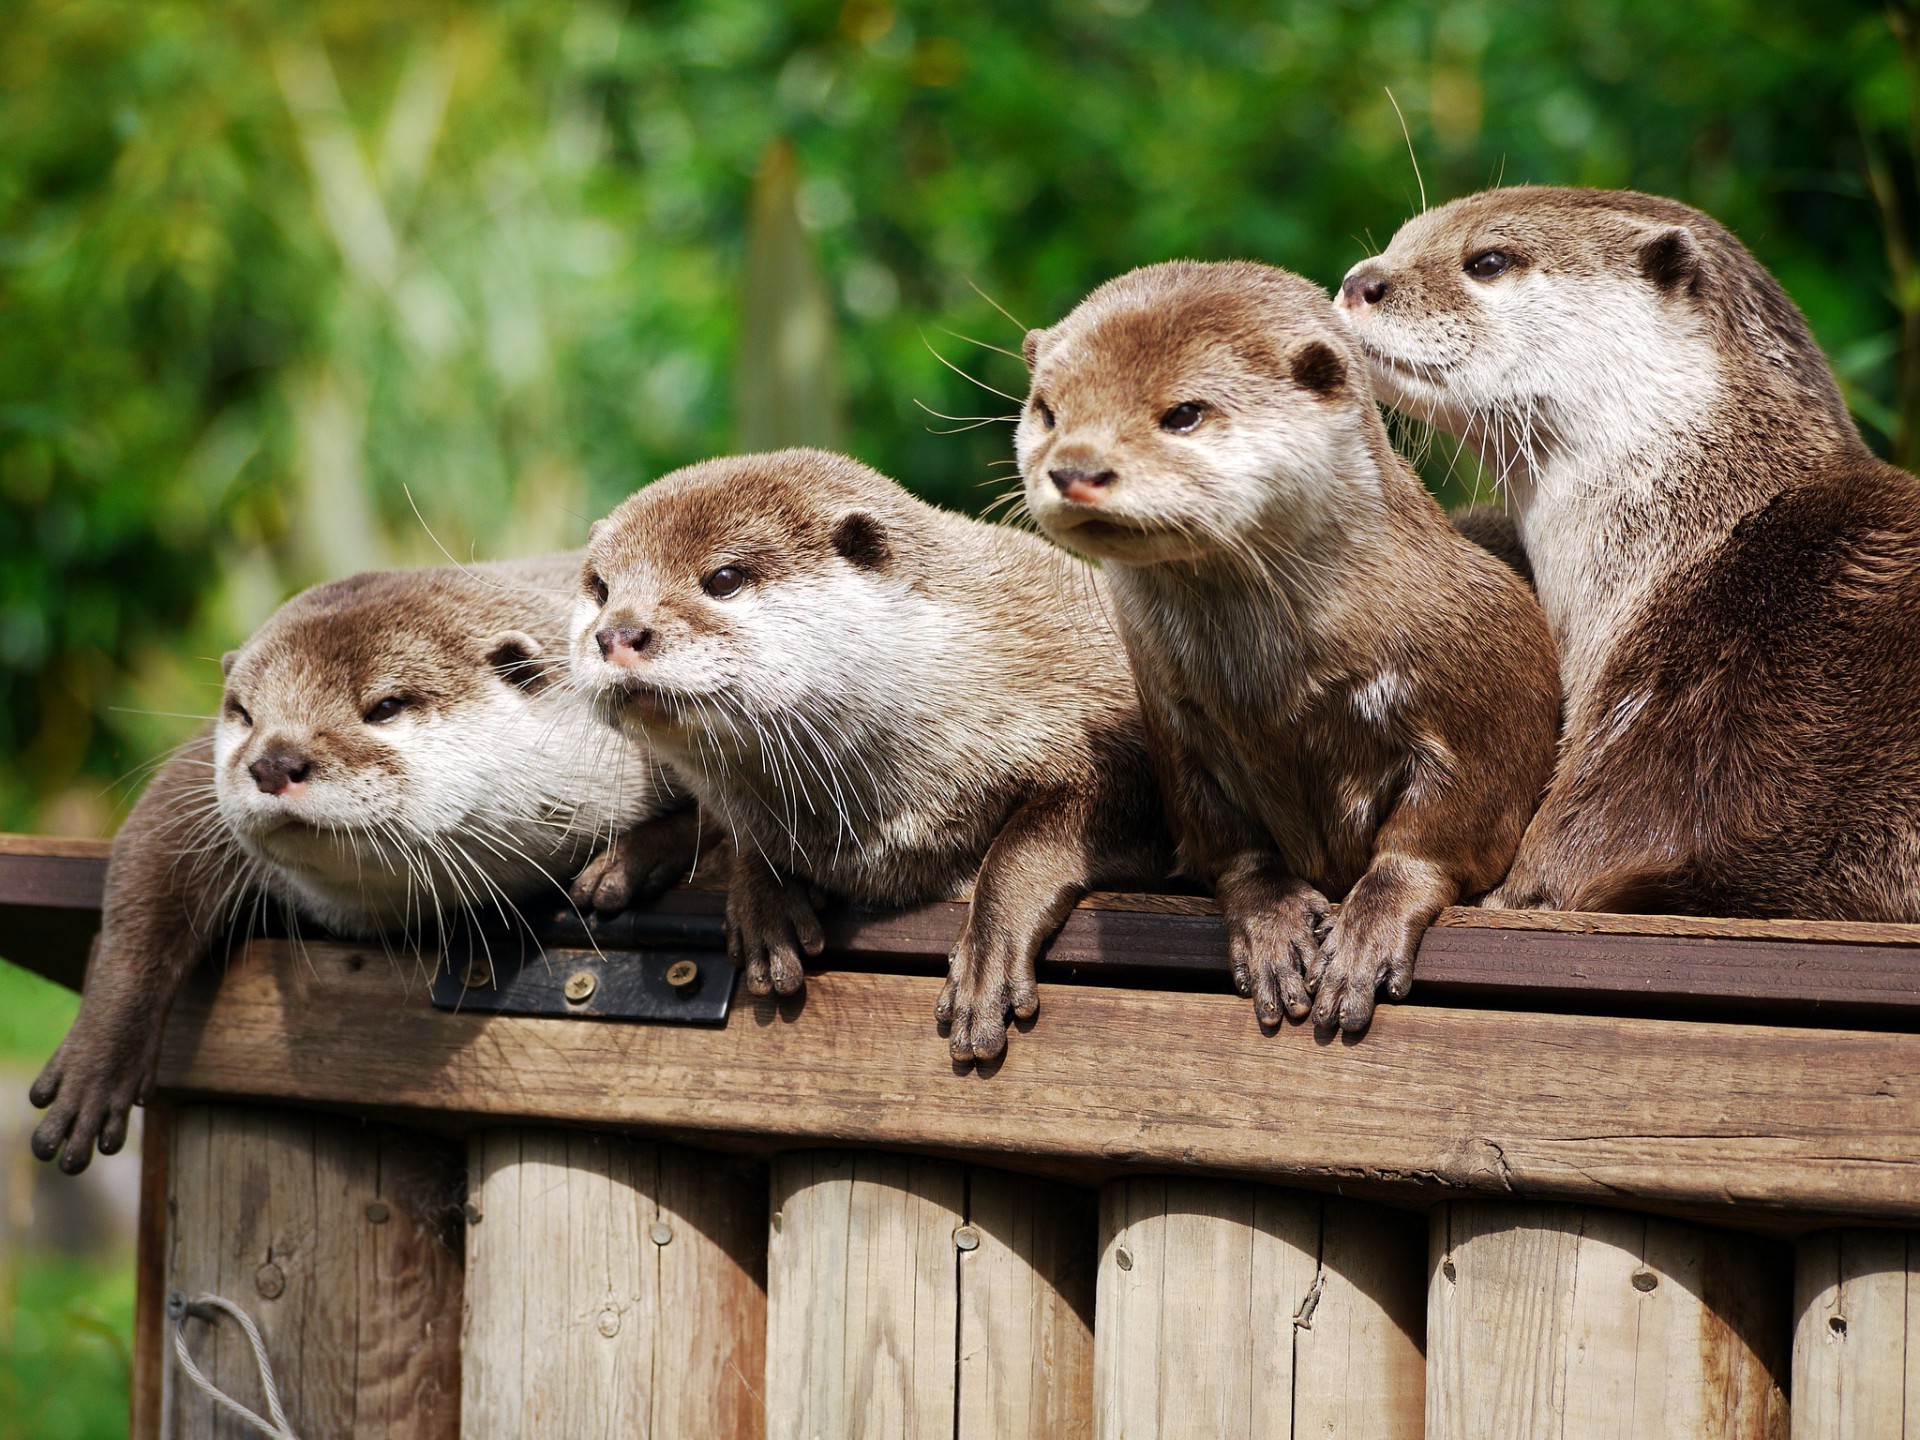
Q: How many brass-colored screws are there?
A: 3